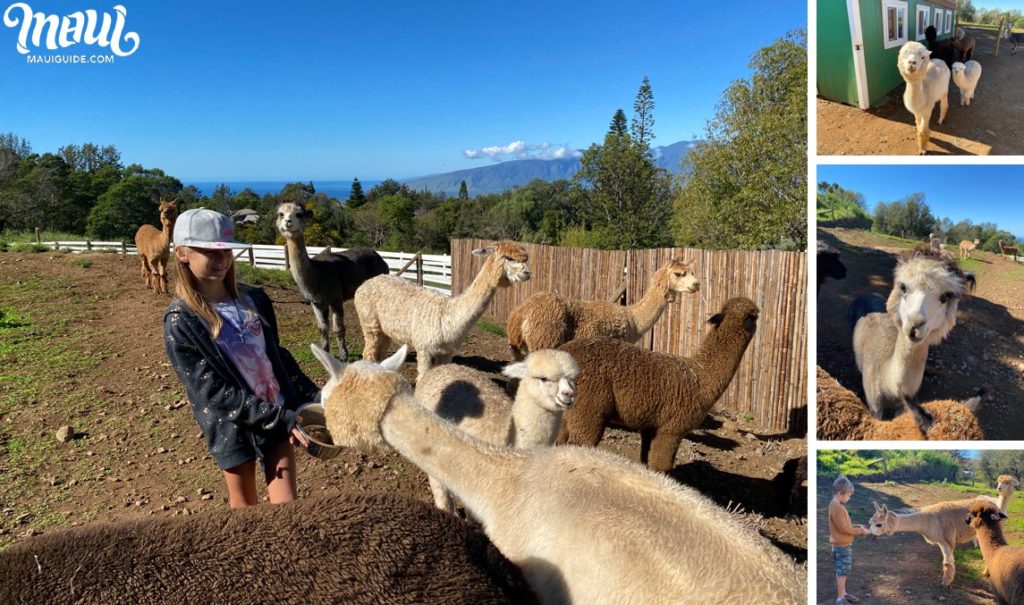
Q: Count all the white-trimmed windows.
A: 4